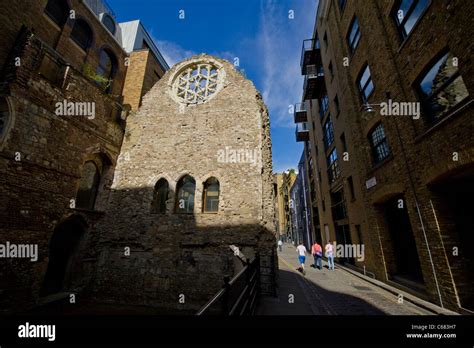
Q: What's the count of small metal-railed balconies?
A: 4